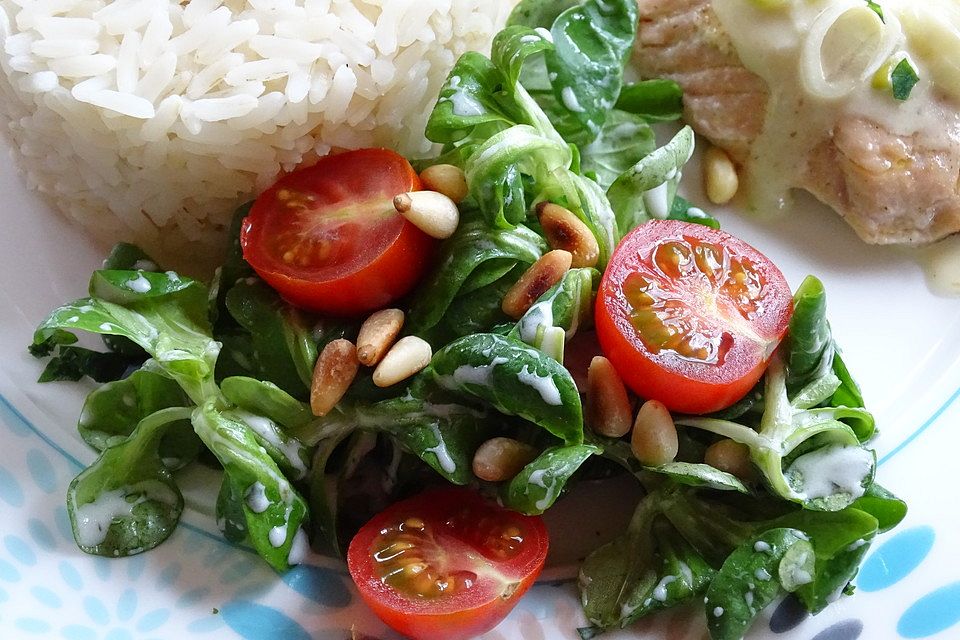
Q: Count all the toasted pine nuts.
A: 12